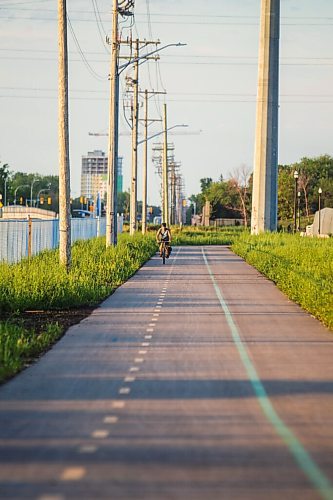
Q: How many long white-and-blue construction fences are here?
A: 1